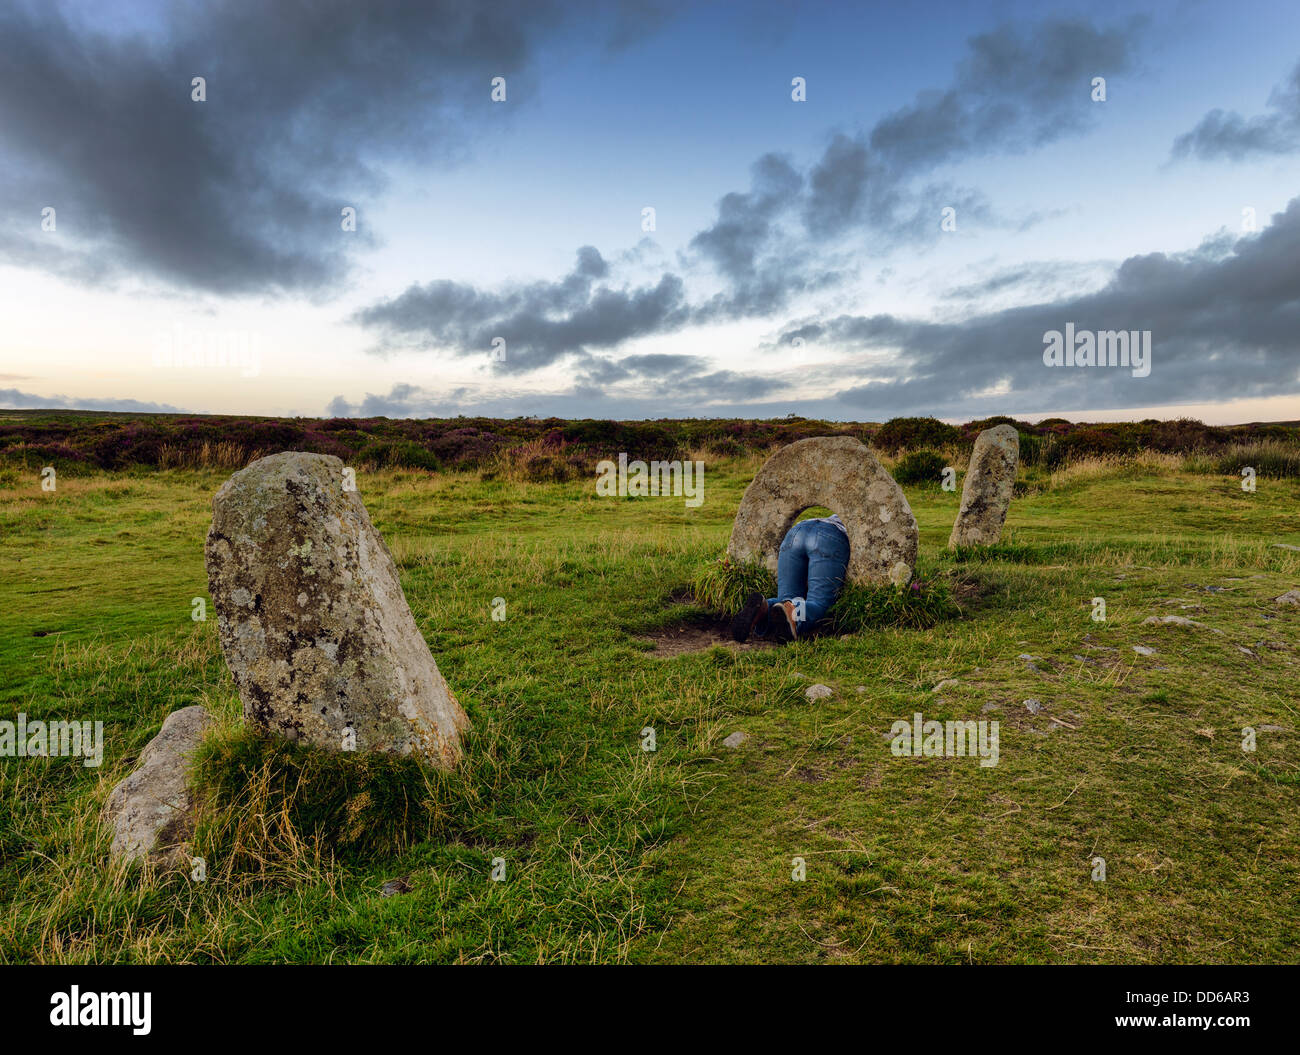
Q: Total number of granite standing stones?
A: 3